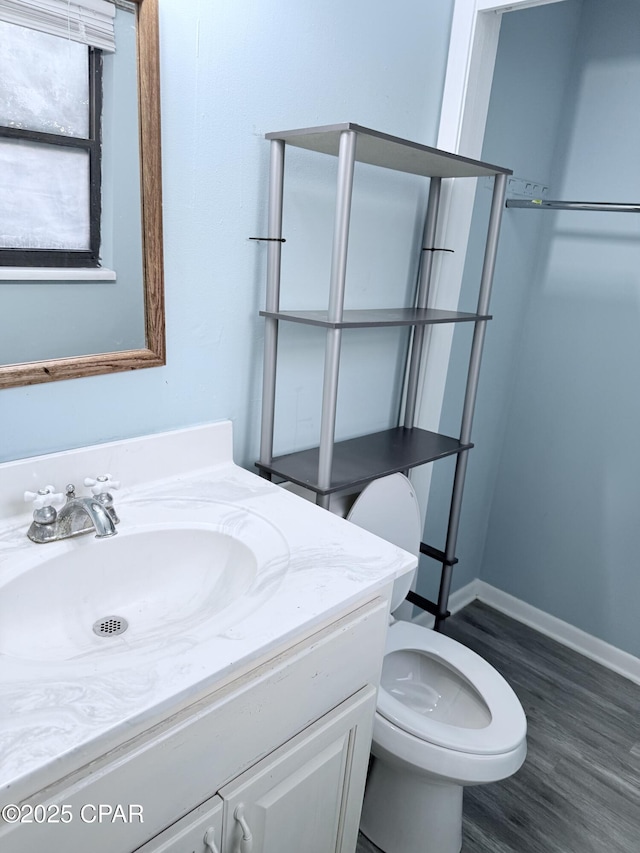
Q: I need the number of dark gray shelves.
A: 3